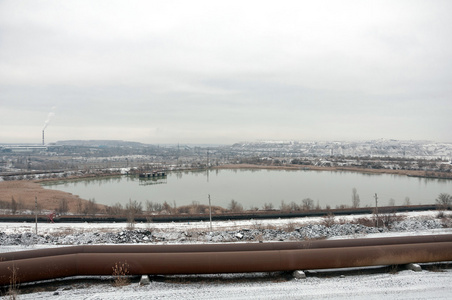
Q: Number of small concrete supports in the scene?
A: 3